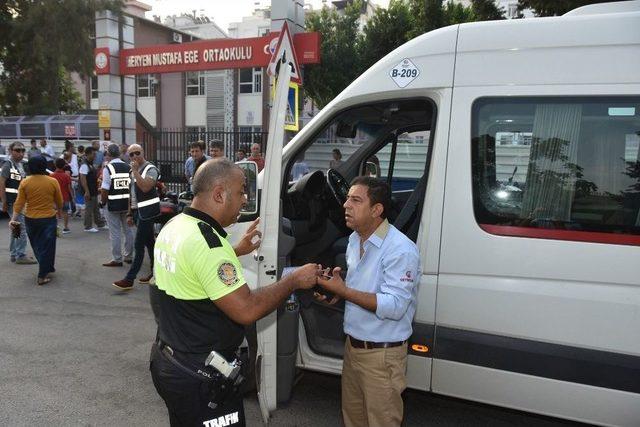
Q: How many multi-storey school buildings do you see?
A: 1